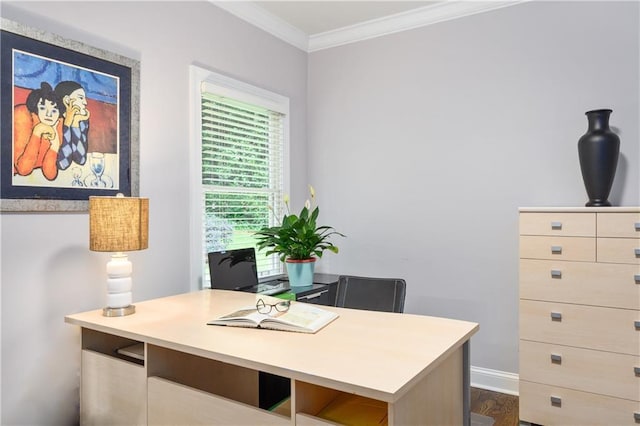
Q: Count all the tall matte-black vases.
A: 1